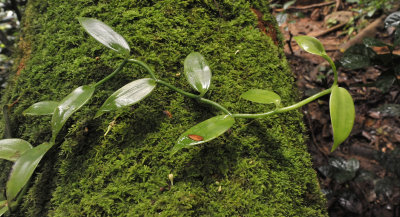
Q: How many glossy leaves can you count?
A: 11